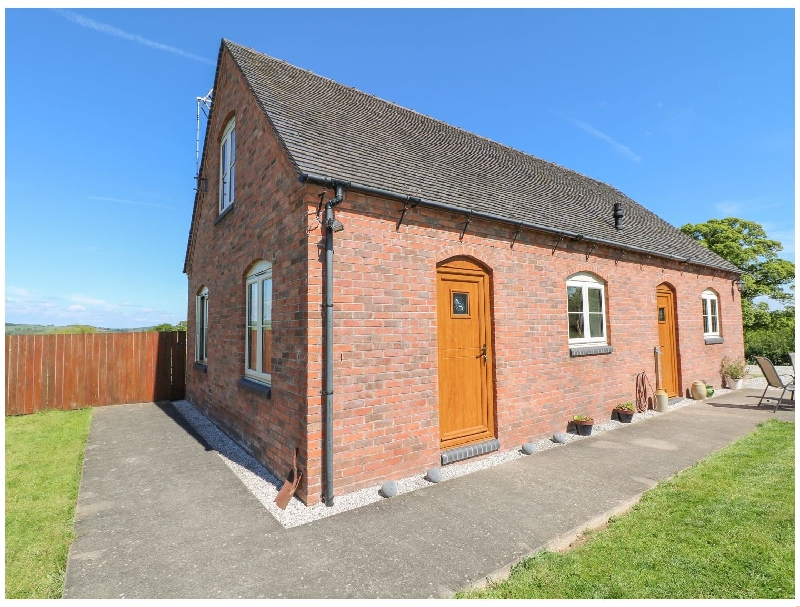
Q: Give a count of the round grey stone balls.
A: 4